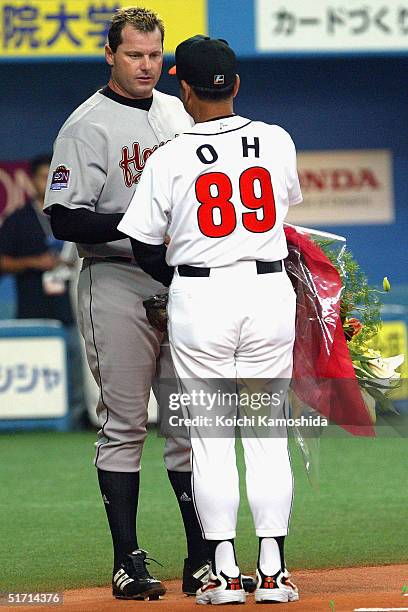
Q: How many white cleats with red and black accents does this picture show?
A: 2